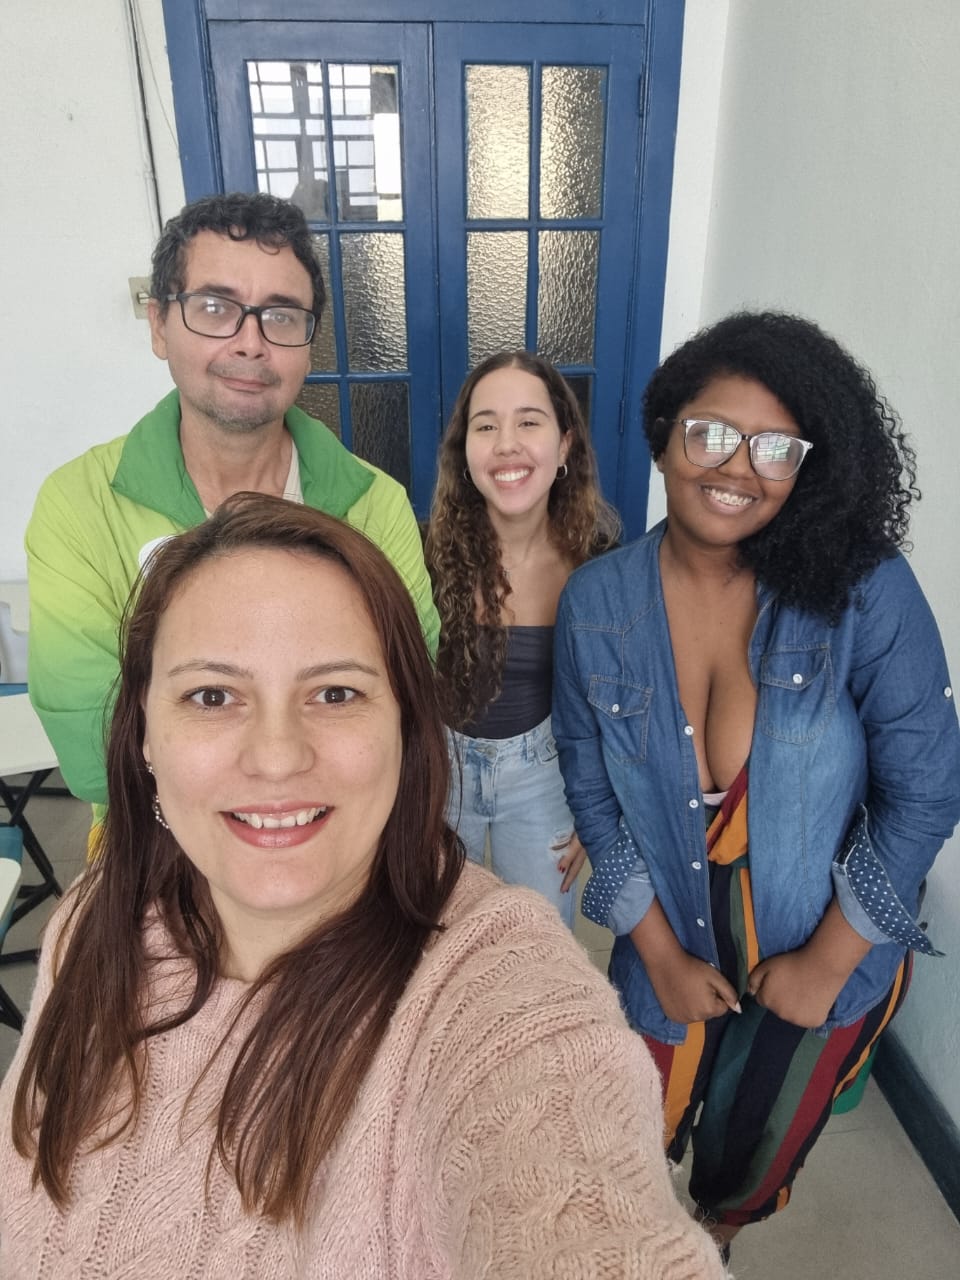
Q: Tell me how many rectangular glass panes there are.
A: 11